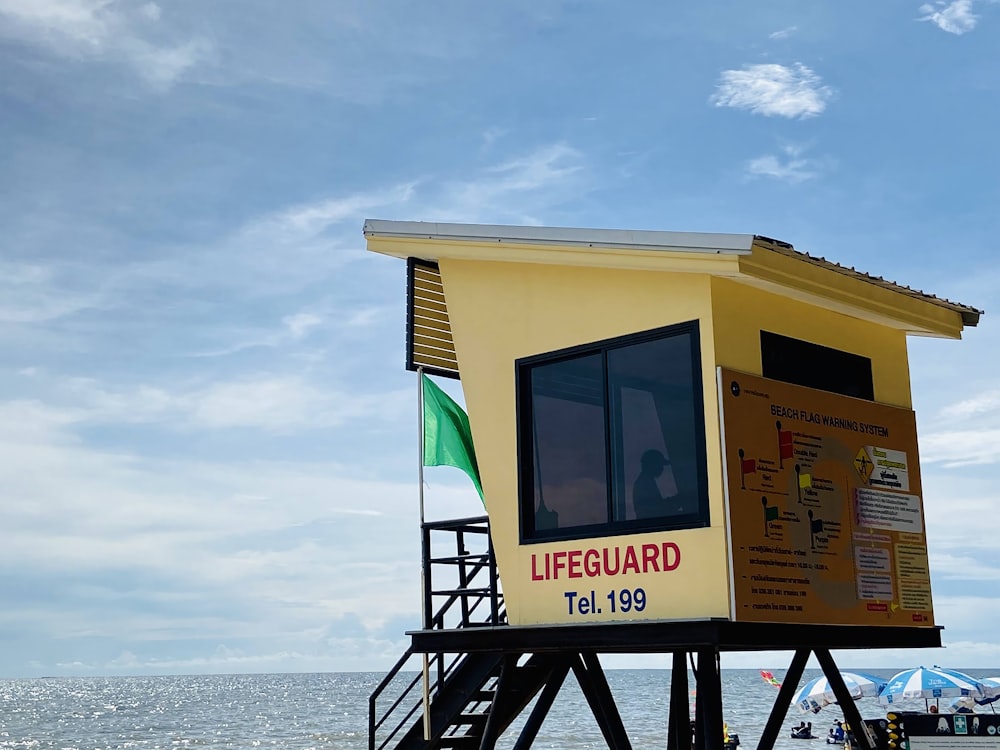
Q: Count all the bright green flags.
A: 1